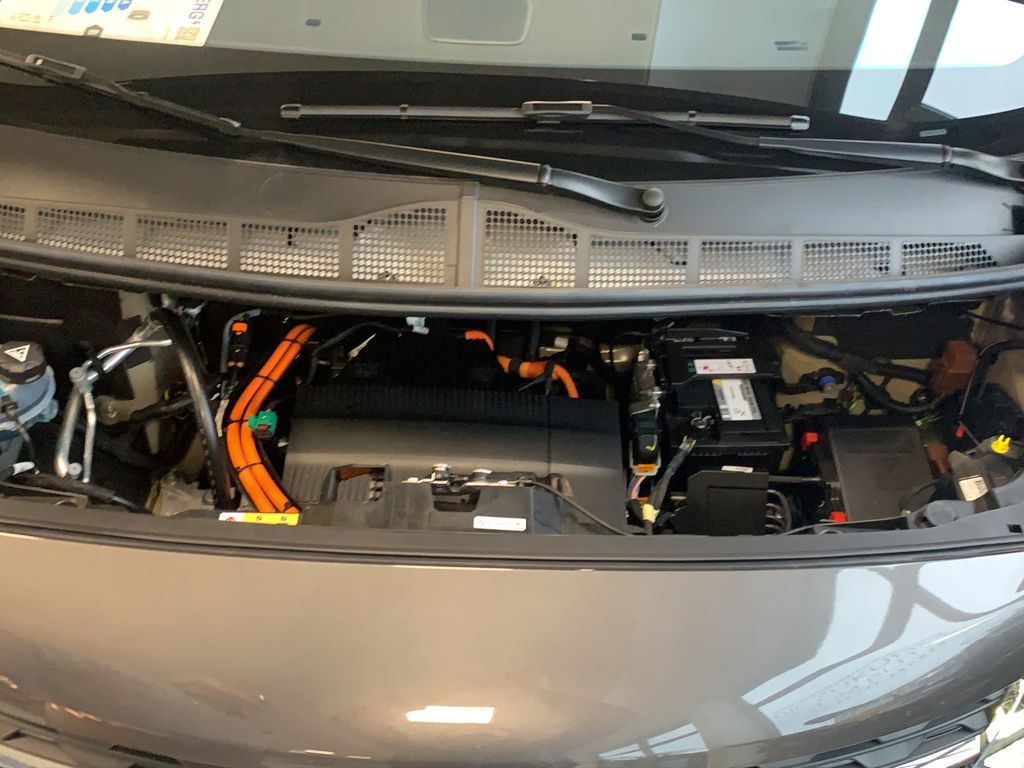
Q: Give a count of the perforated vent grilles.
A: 10